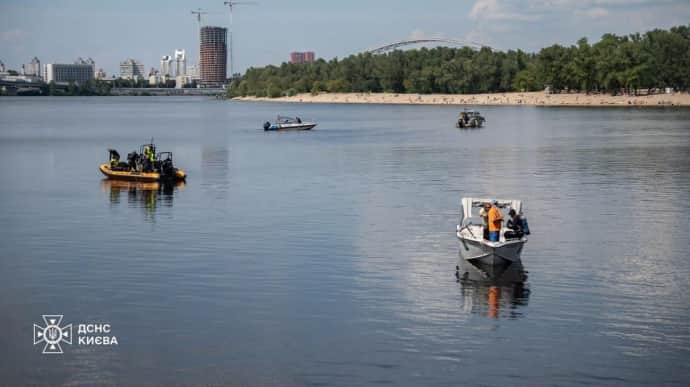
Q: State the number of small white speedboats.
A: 2